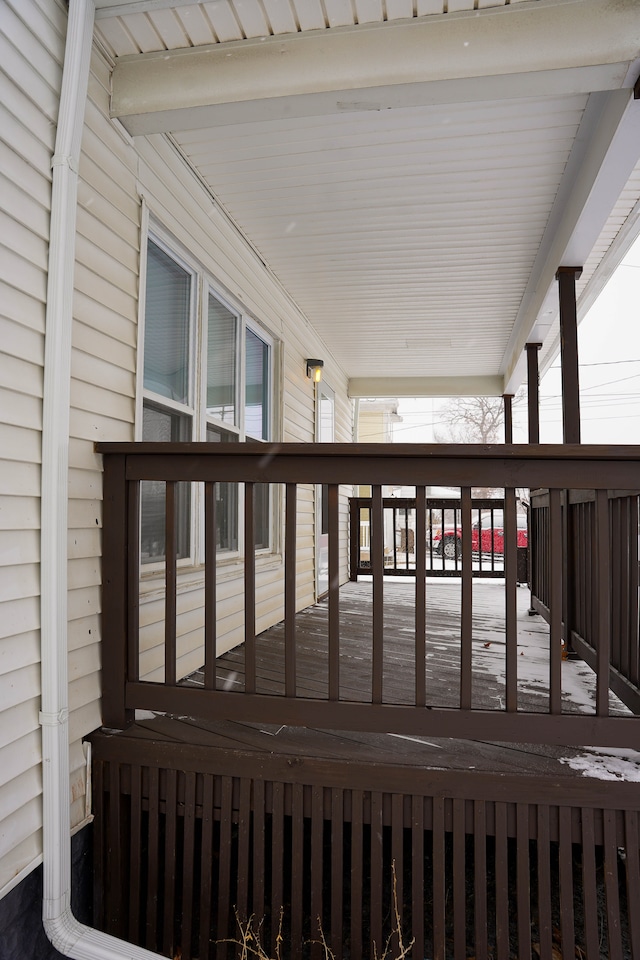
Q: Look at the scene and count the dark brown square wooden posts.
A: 3